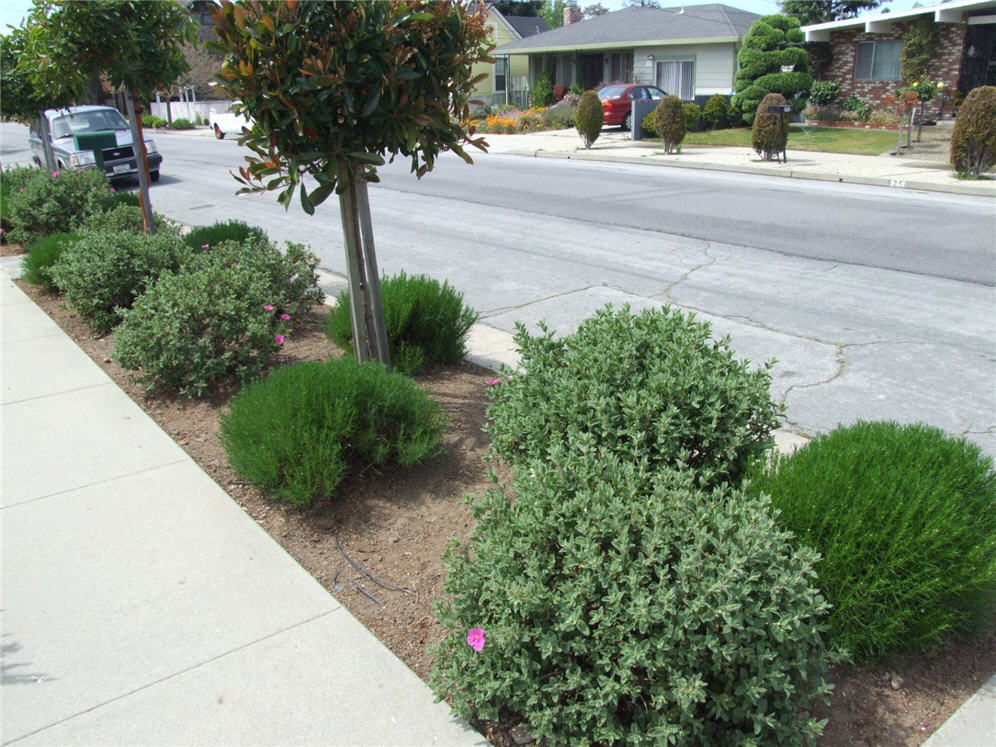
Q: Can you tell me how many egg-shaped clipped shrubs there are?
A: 4